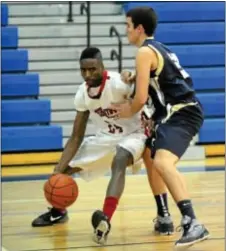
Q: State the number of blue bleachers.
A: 12